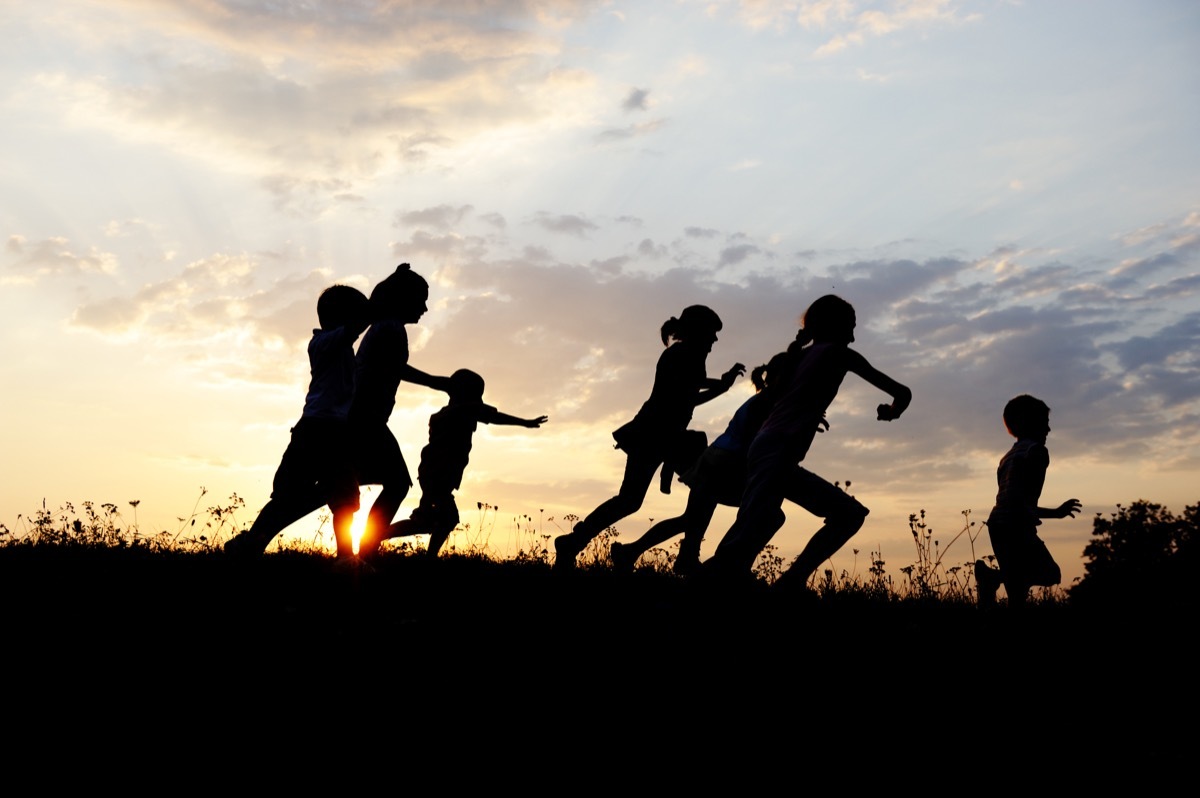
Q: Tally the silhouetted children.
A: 7